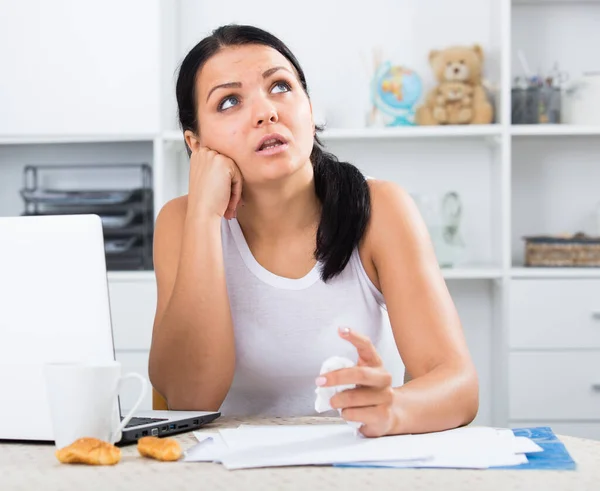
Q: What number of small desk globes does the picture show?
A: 1